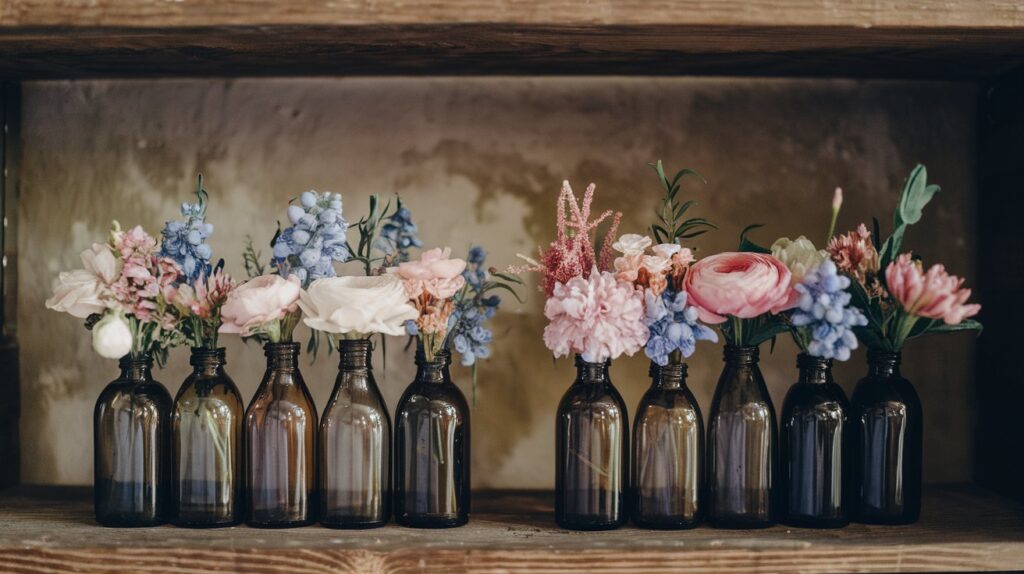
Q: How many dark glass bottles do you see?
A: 10